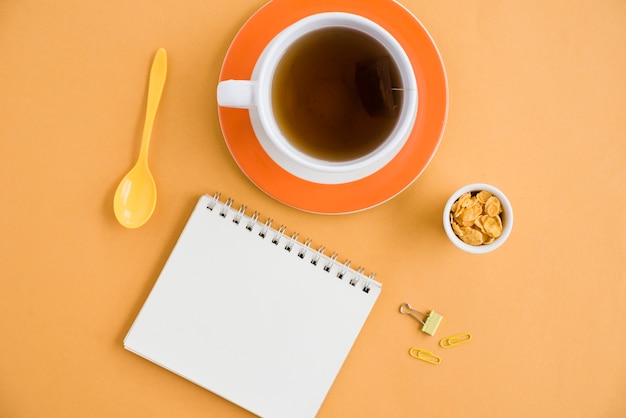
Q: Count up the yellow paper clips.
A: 2